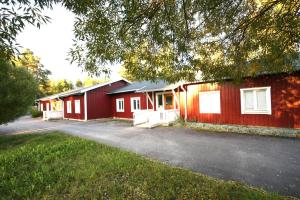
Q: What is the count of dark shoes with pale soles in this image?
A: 0